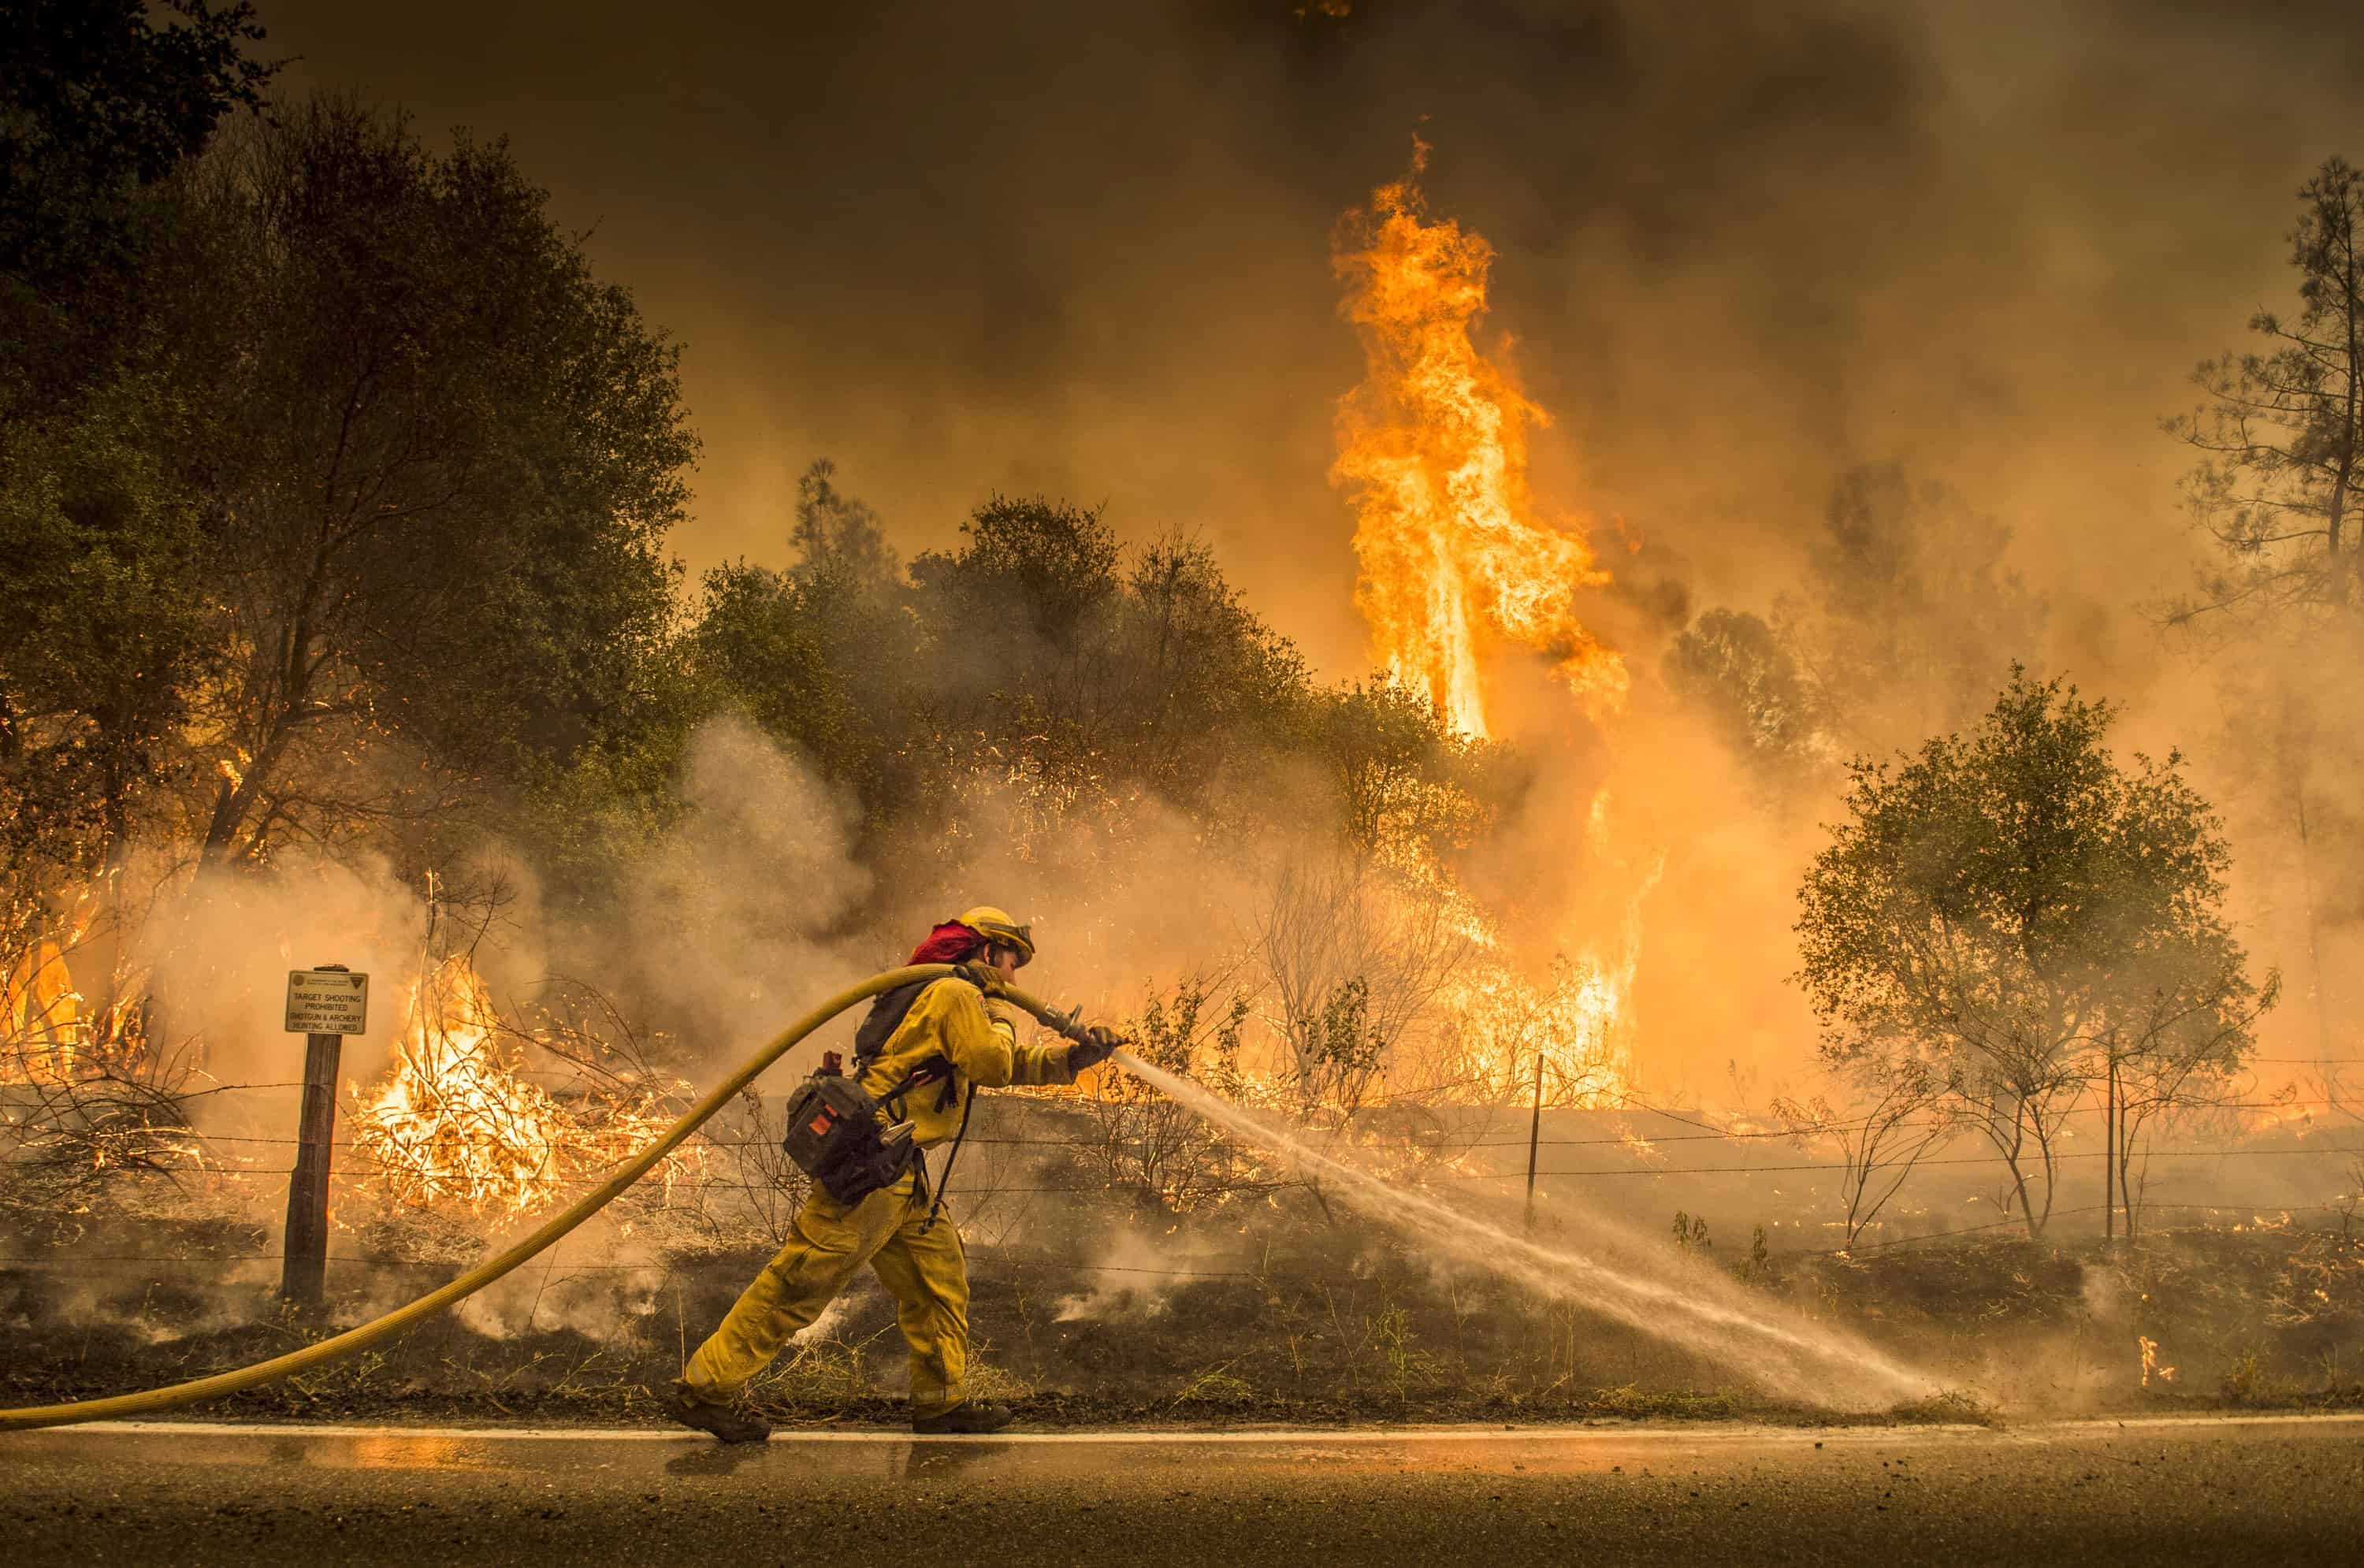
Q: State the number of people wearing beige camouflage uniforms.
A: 0